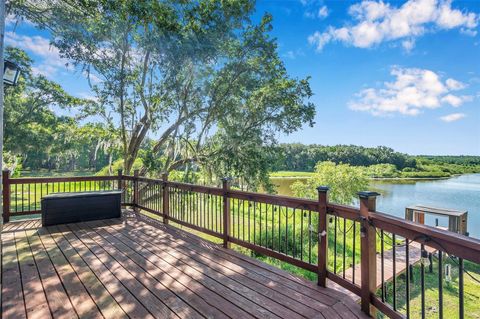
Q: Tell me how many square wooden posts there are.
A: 7